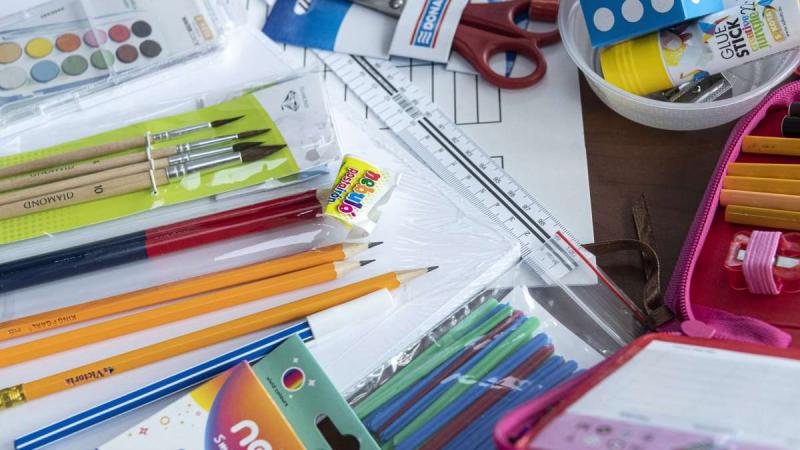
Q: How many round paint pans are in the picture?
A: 12